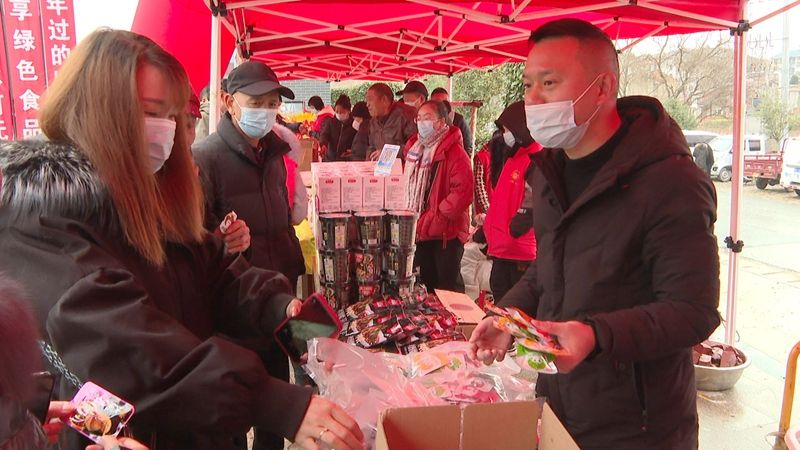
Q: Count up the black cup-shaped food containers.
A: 9